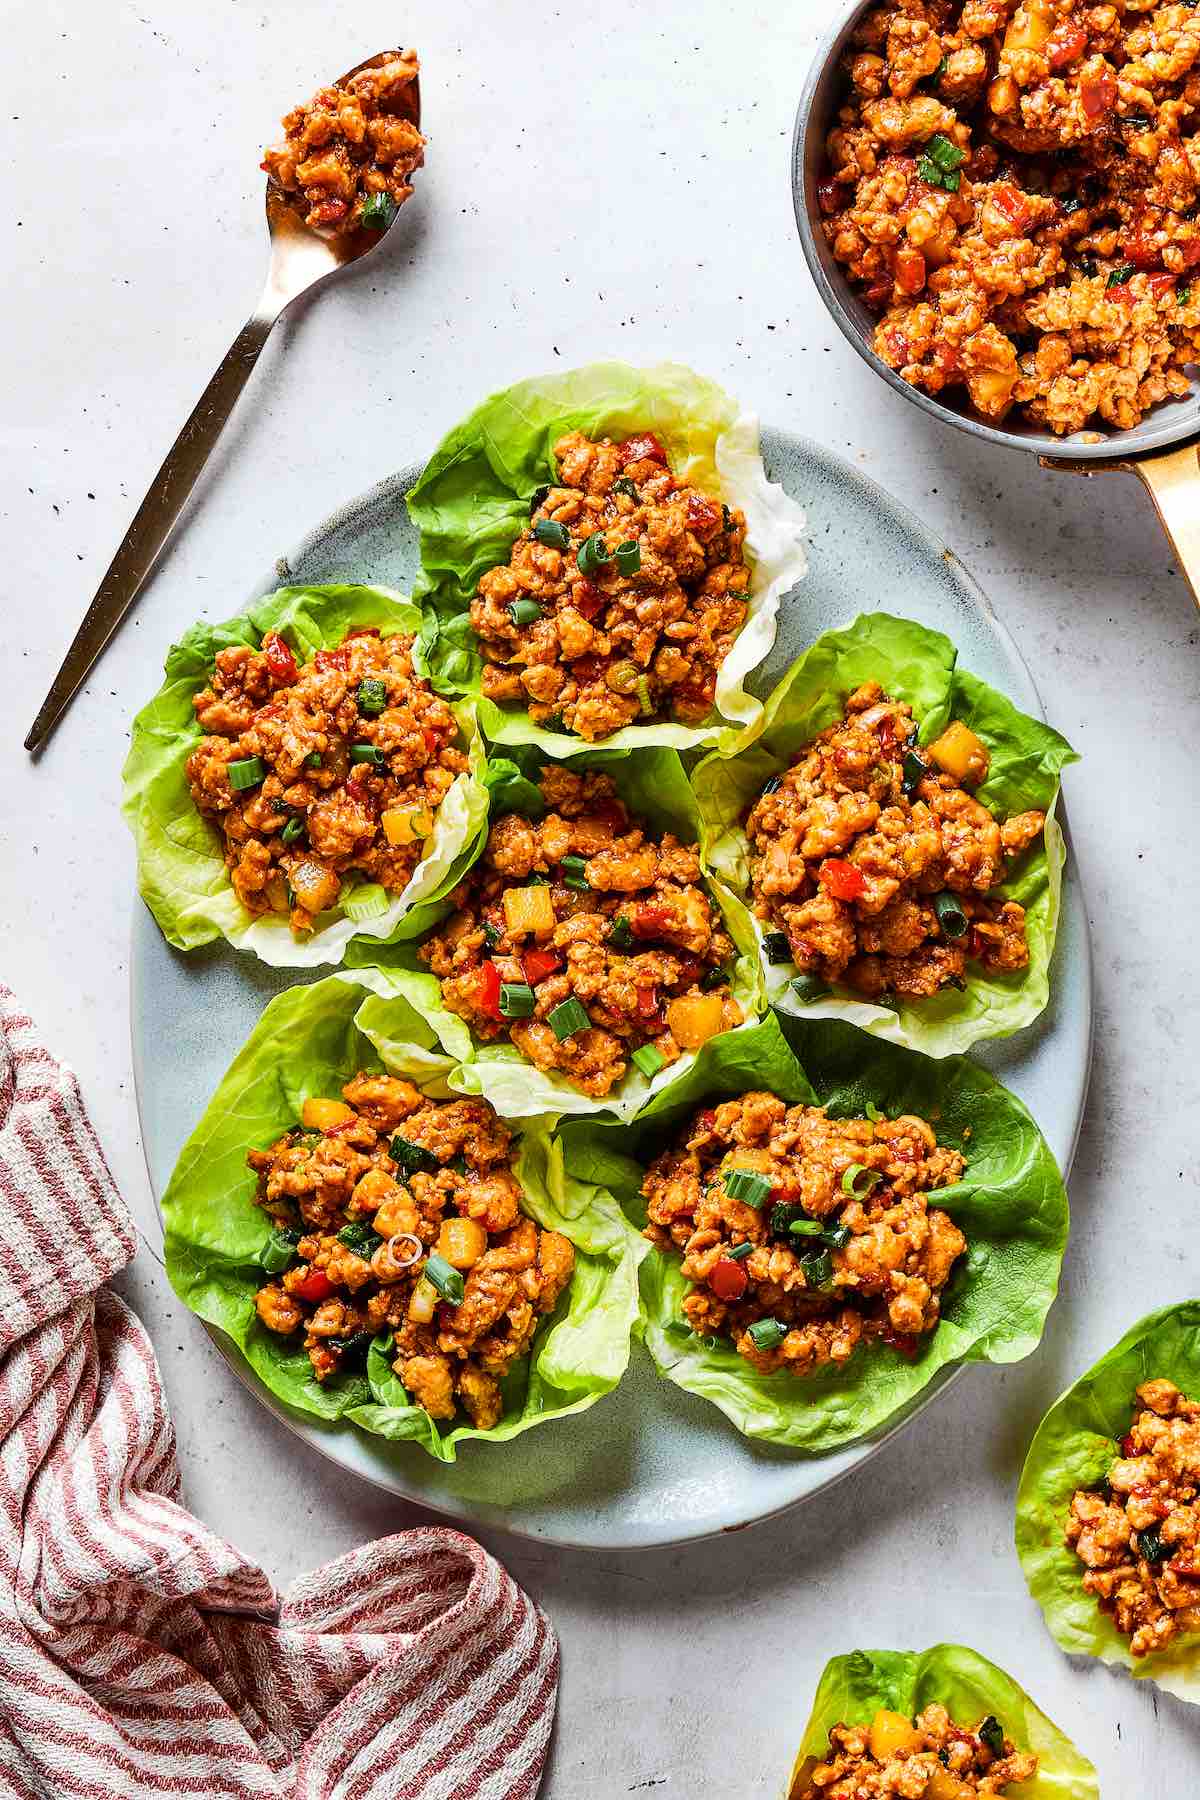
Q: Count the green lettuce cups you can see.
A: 8